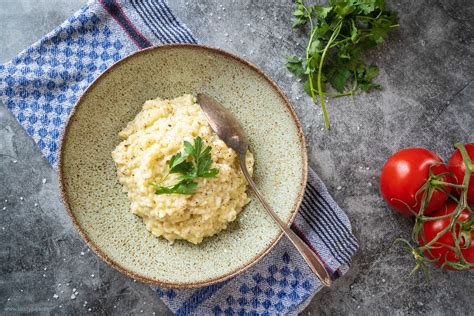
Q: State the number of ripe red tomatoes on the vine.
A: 3